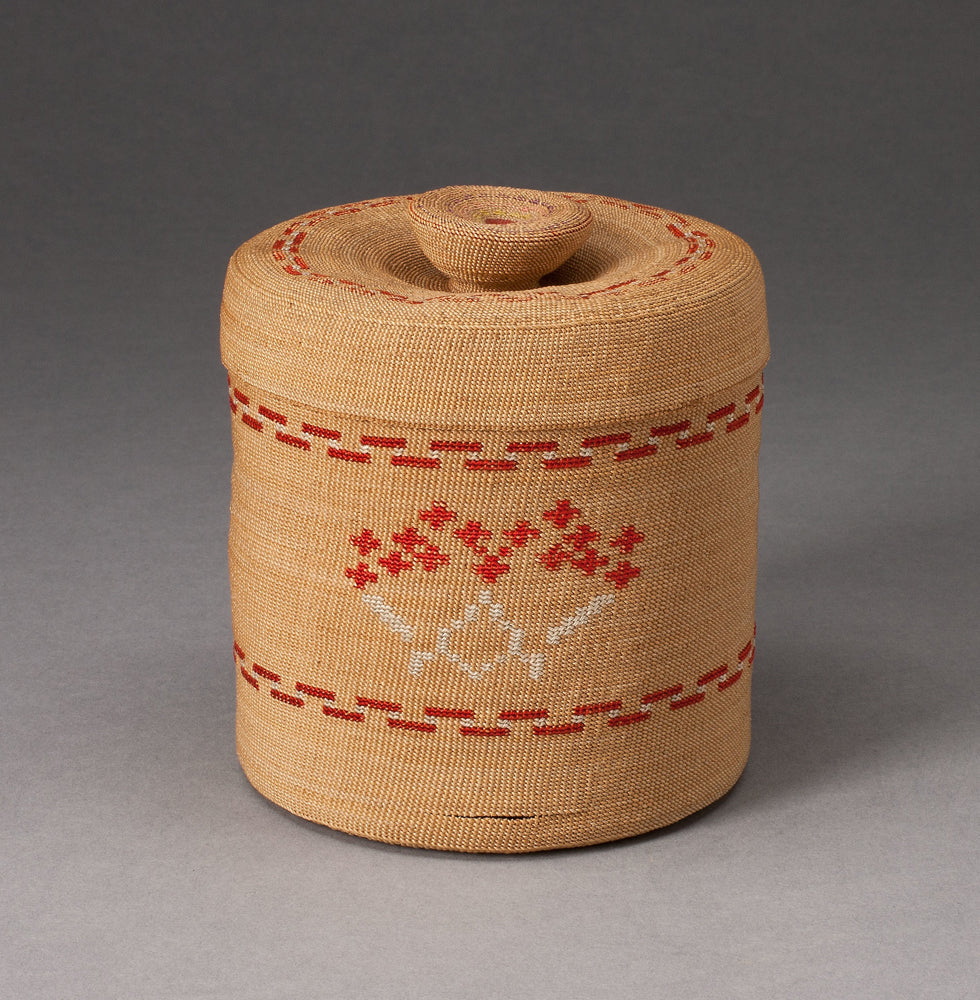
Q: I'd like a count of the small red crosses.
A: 15